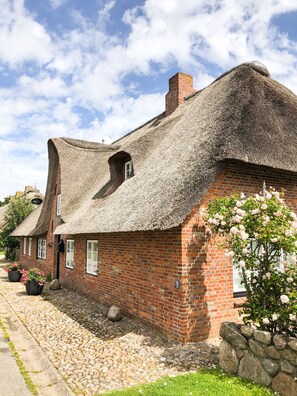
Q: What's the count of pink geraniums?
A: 2